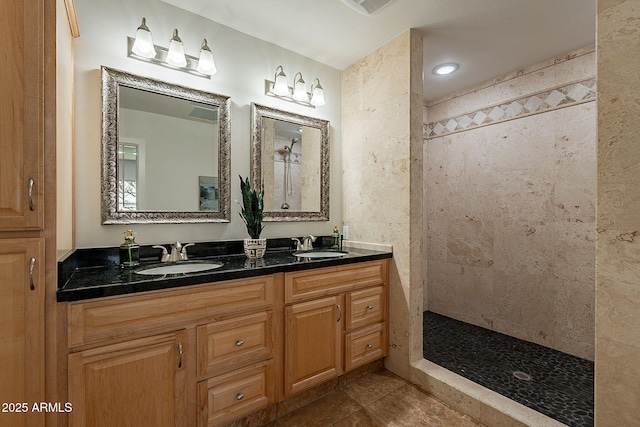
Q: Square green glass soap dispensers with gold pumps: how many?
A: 2